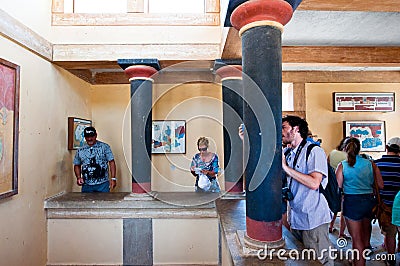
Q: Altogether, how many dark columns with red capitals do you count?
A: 3